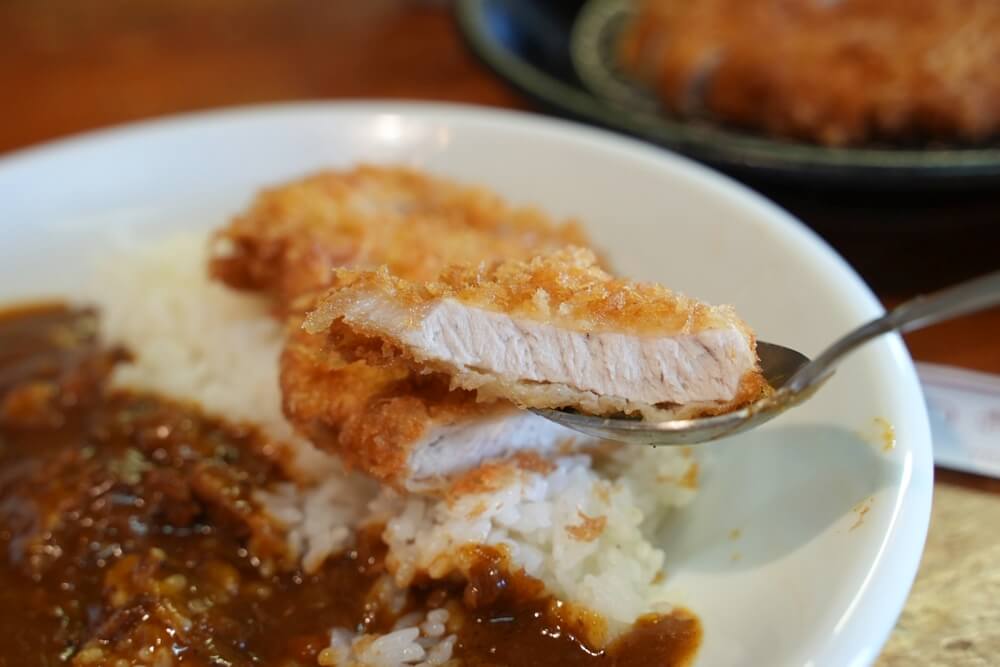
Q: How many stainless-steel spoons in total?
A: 1